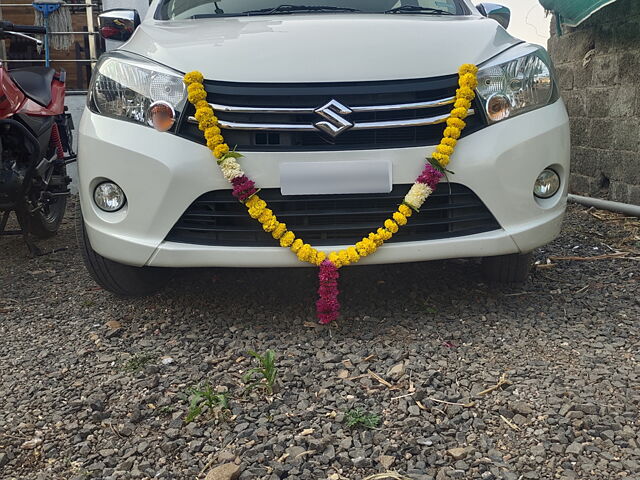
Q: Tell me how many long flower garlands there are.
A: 1